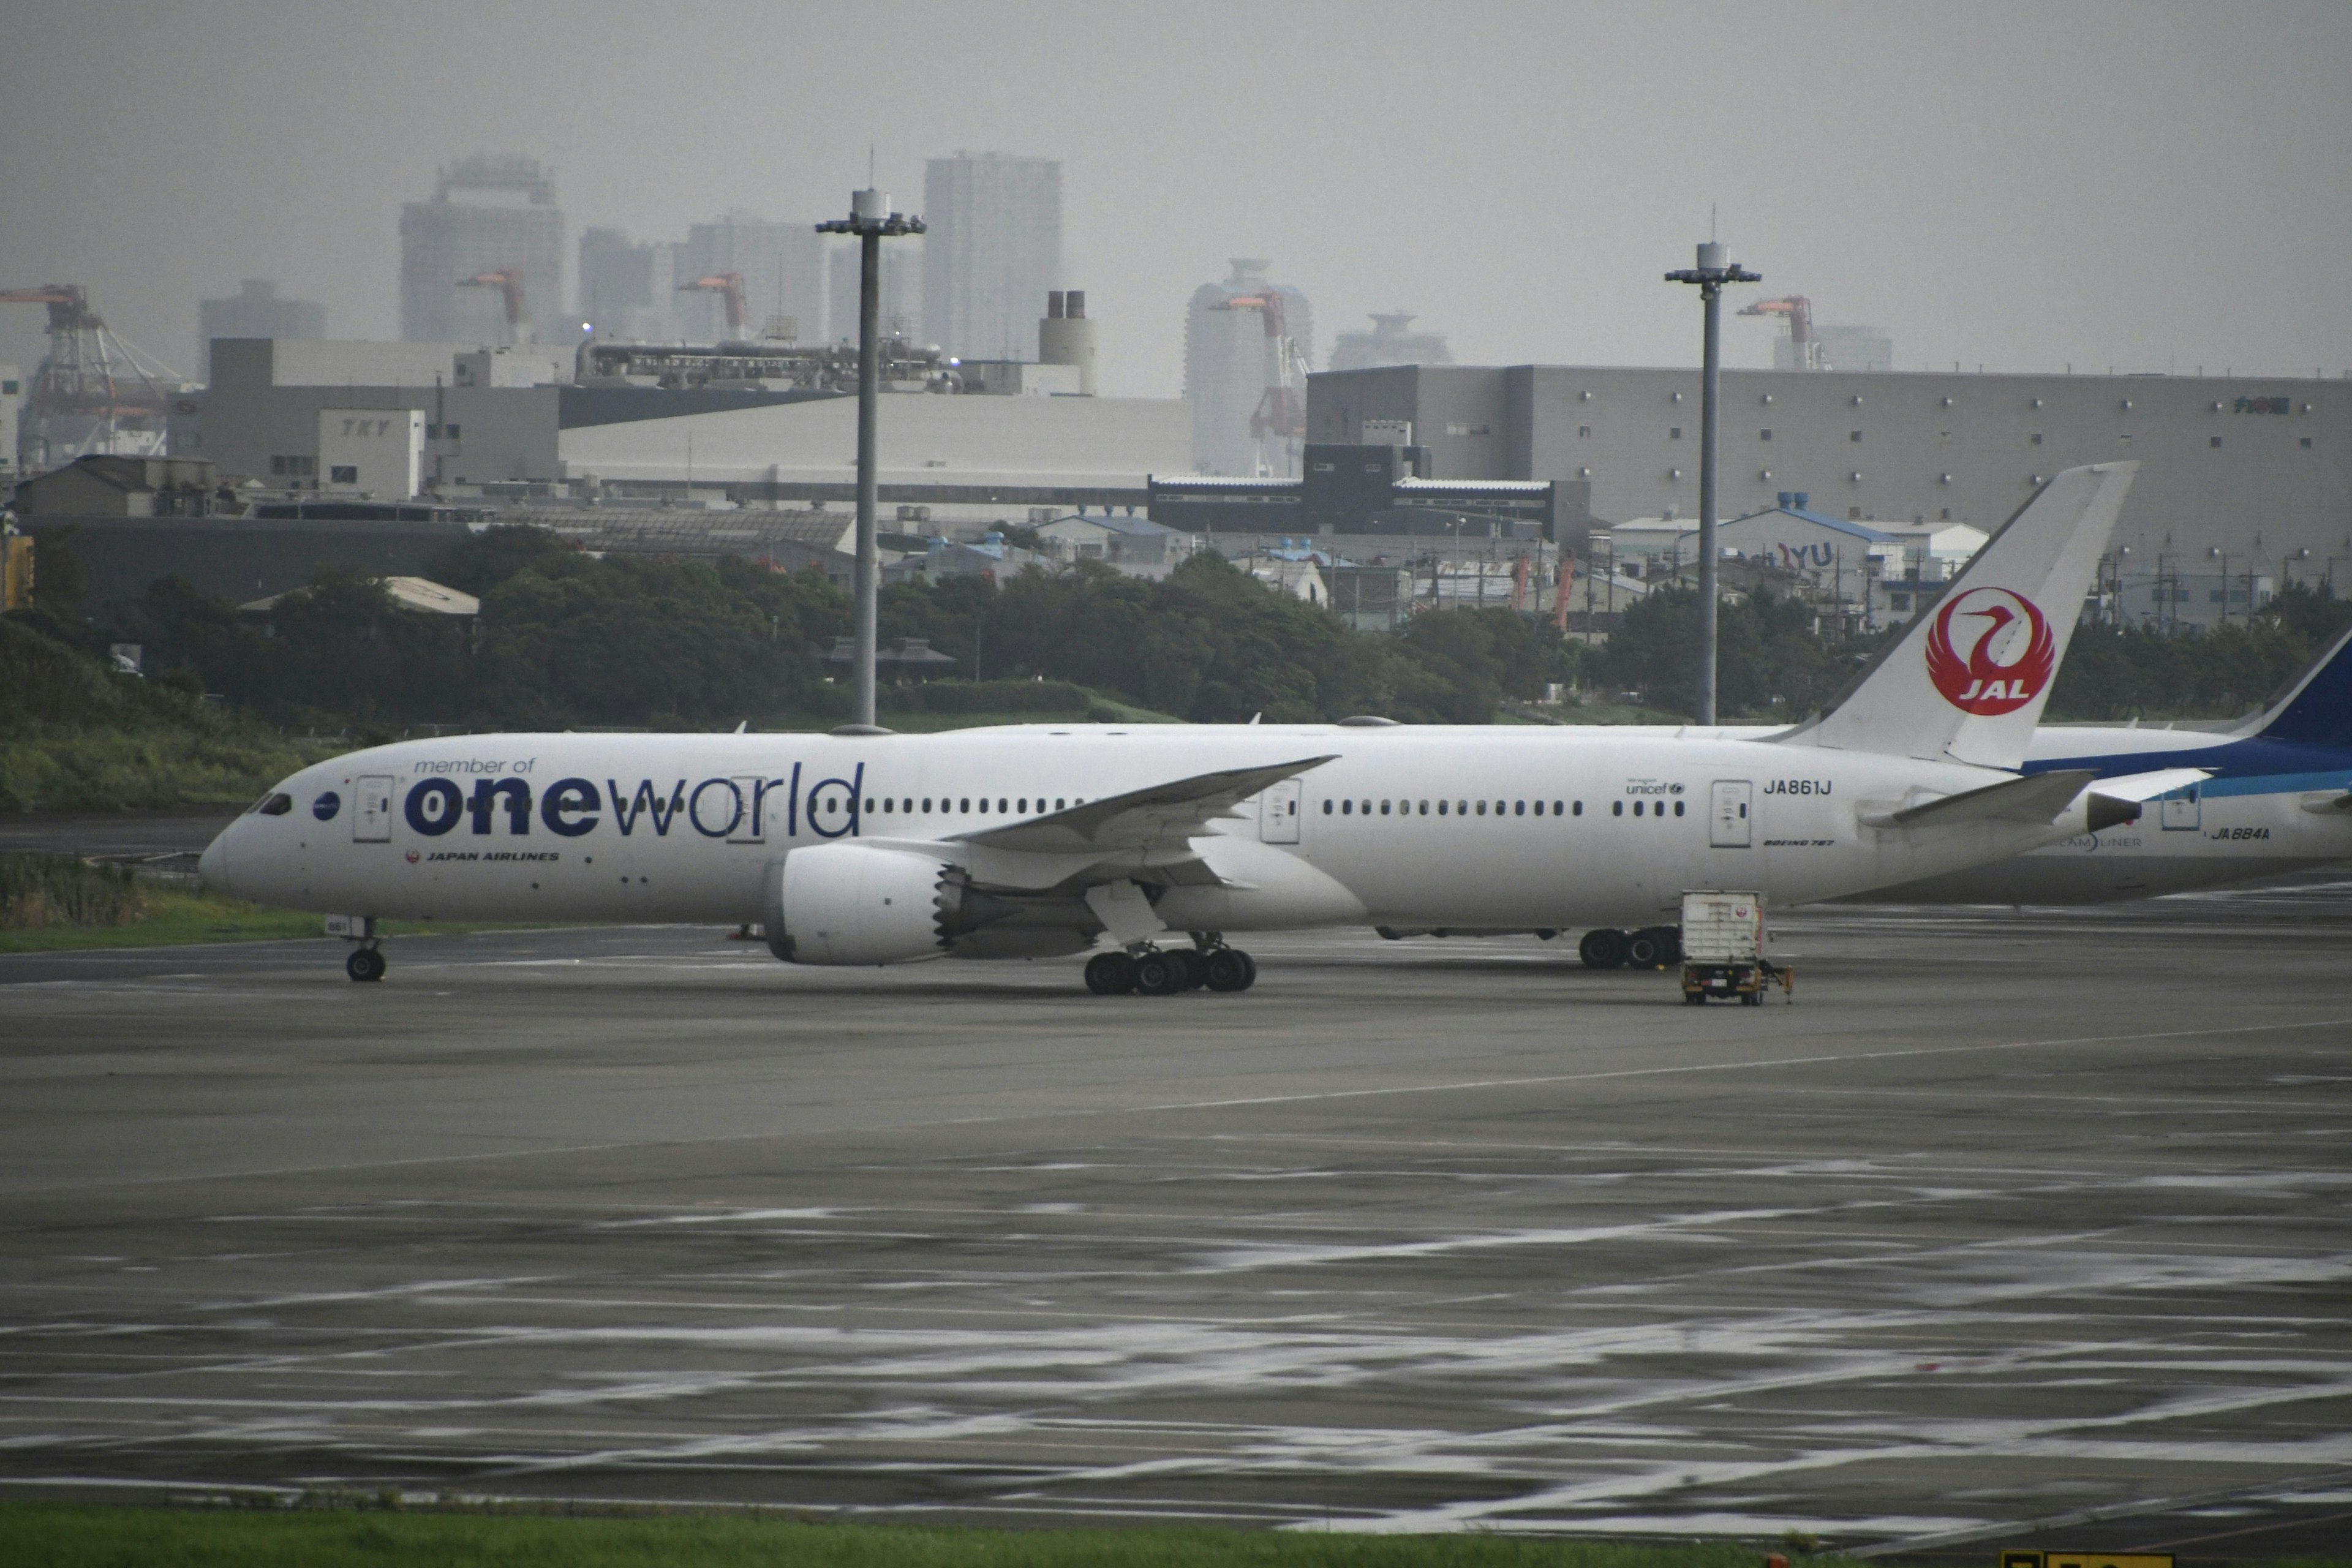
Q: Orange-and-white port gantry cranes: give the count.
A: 5